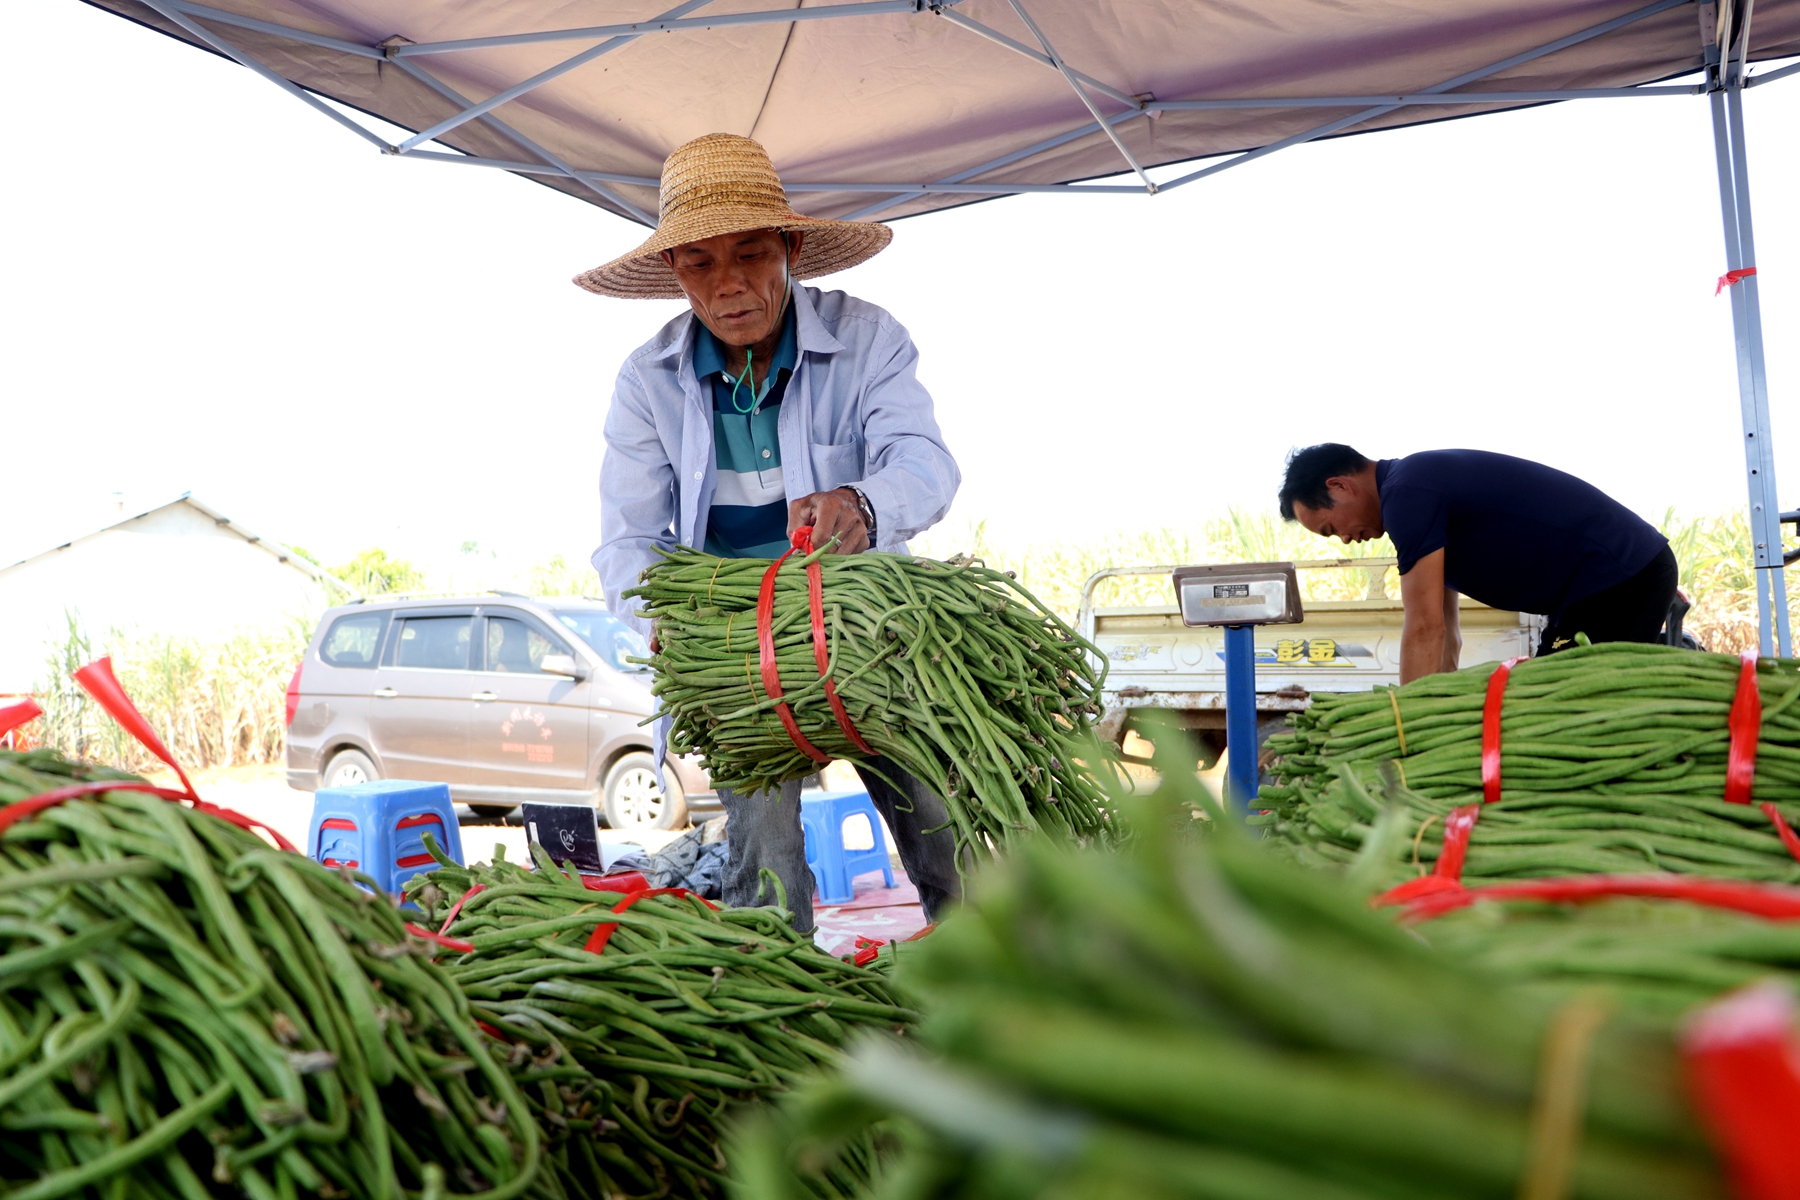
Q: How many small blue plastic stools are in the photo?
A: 2